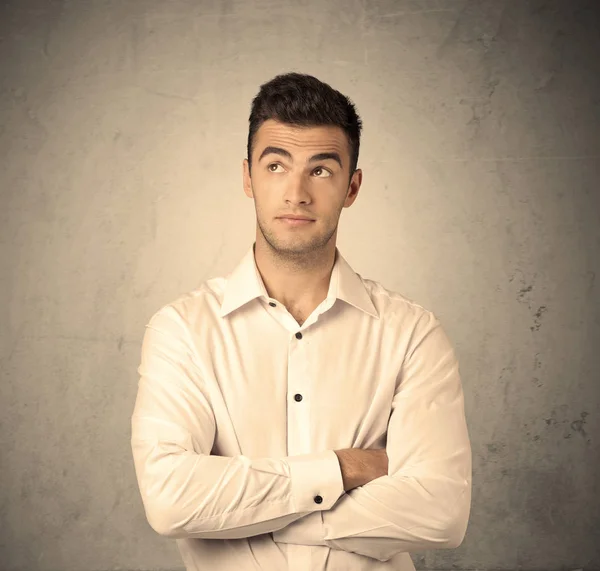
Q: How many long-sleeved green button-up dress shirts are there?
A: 0